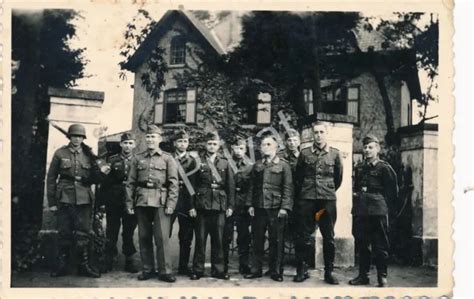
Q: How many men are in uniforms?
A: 10